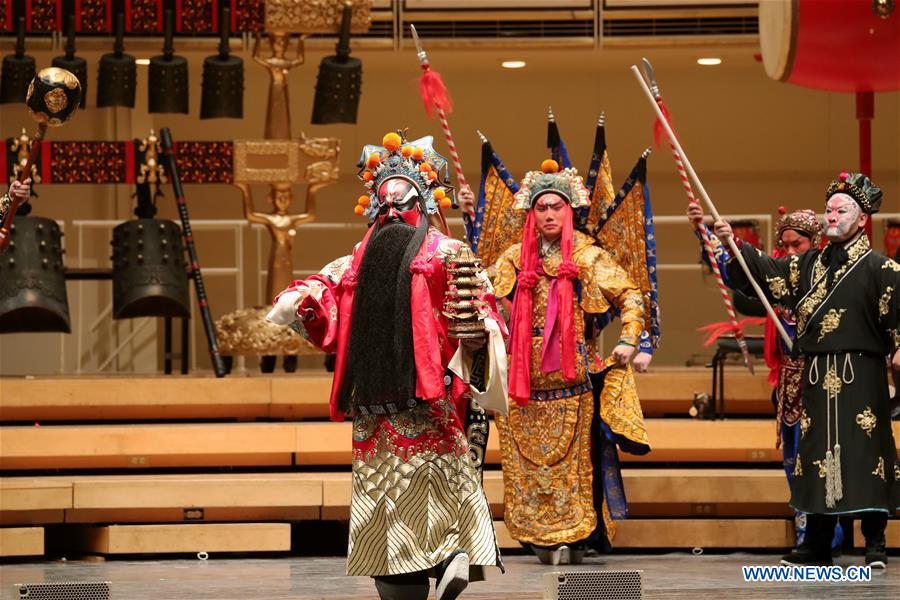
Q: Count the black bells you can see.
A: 8